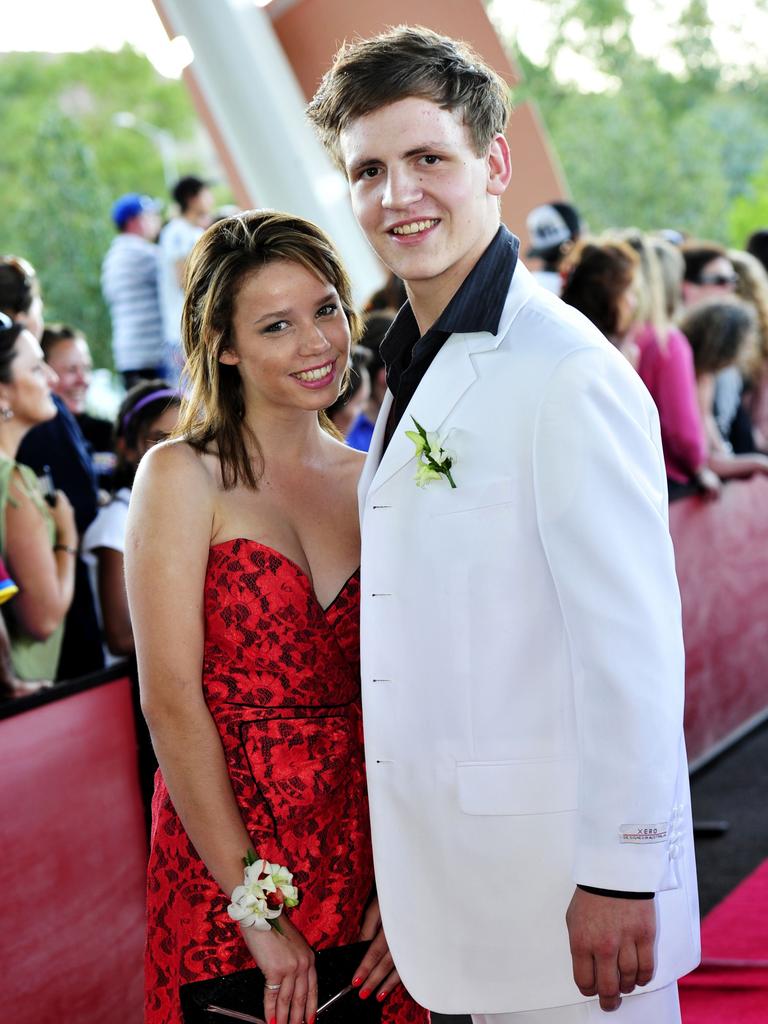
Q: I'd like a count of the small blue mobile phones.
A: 0